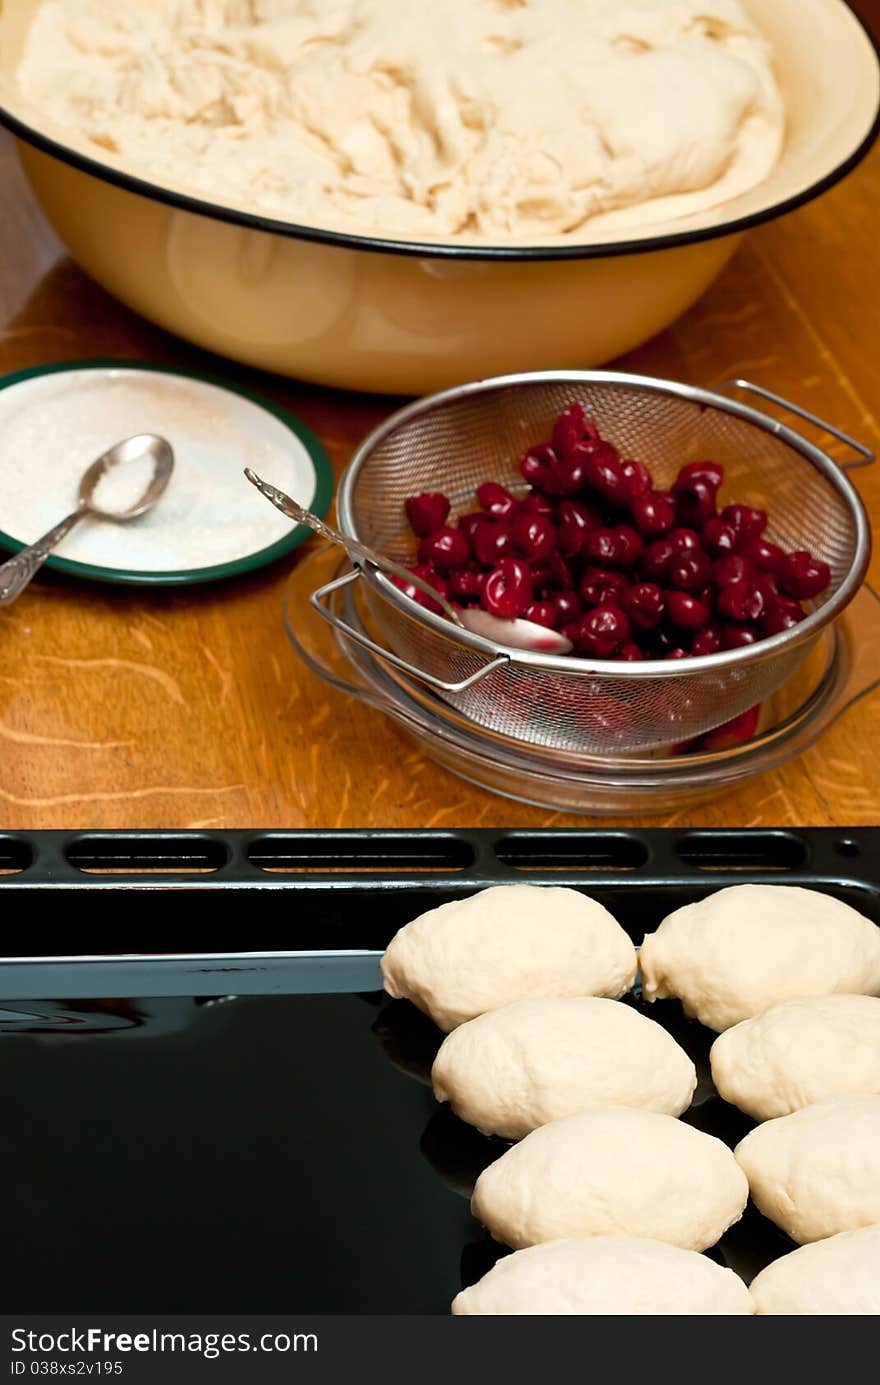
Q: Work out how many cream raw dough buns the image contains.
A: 8